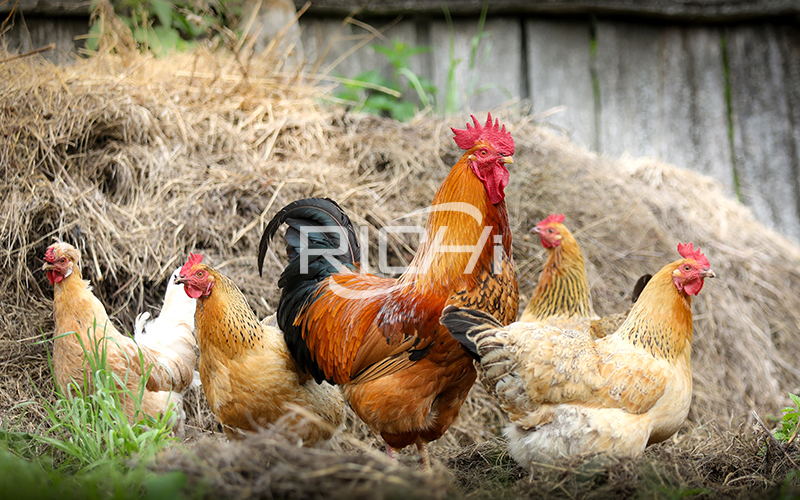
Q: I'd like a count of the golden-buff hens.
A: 4